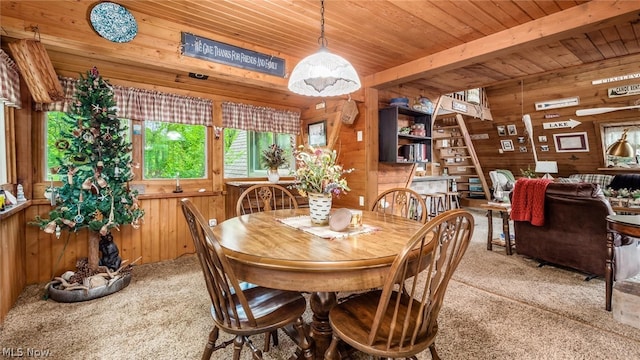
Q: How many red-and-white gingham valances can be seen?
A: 3